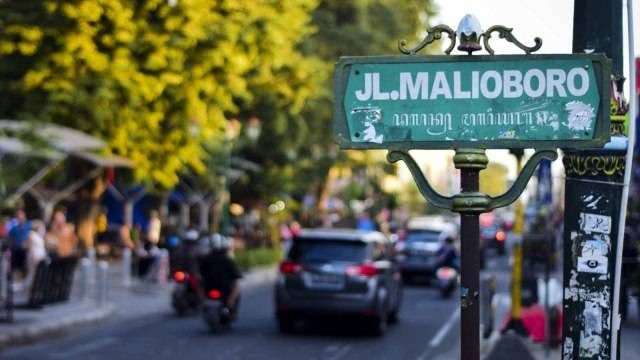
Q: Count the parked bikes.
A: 0